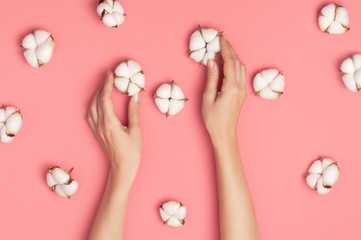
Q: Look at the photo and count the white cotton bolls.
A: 12